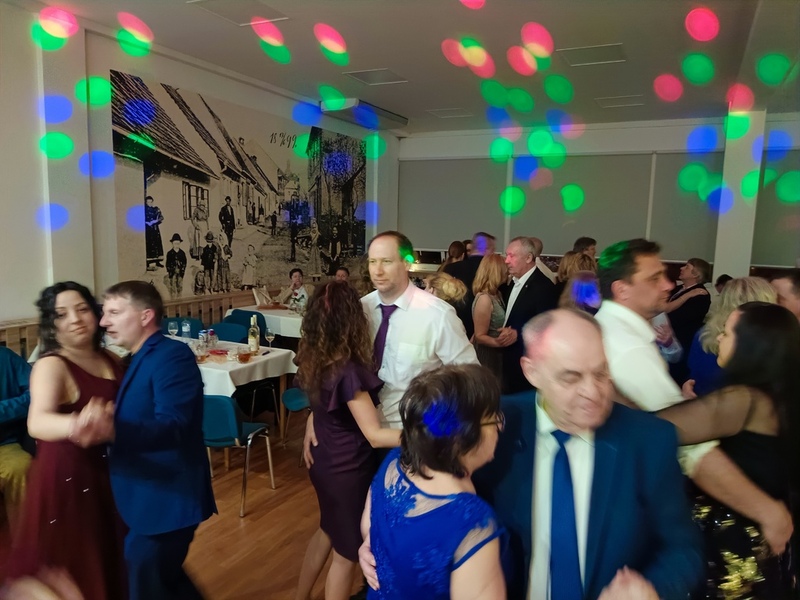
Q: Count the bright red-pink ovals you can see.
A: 12